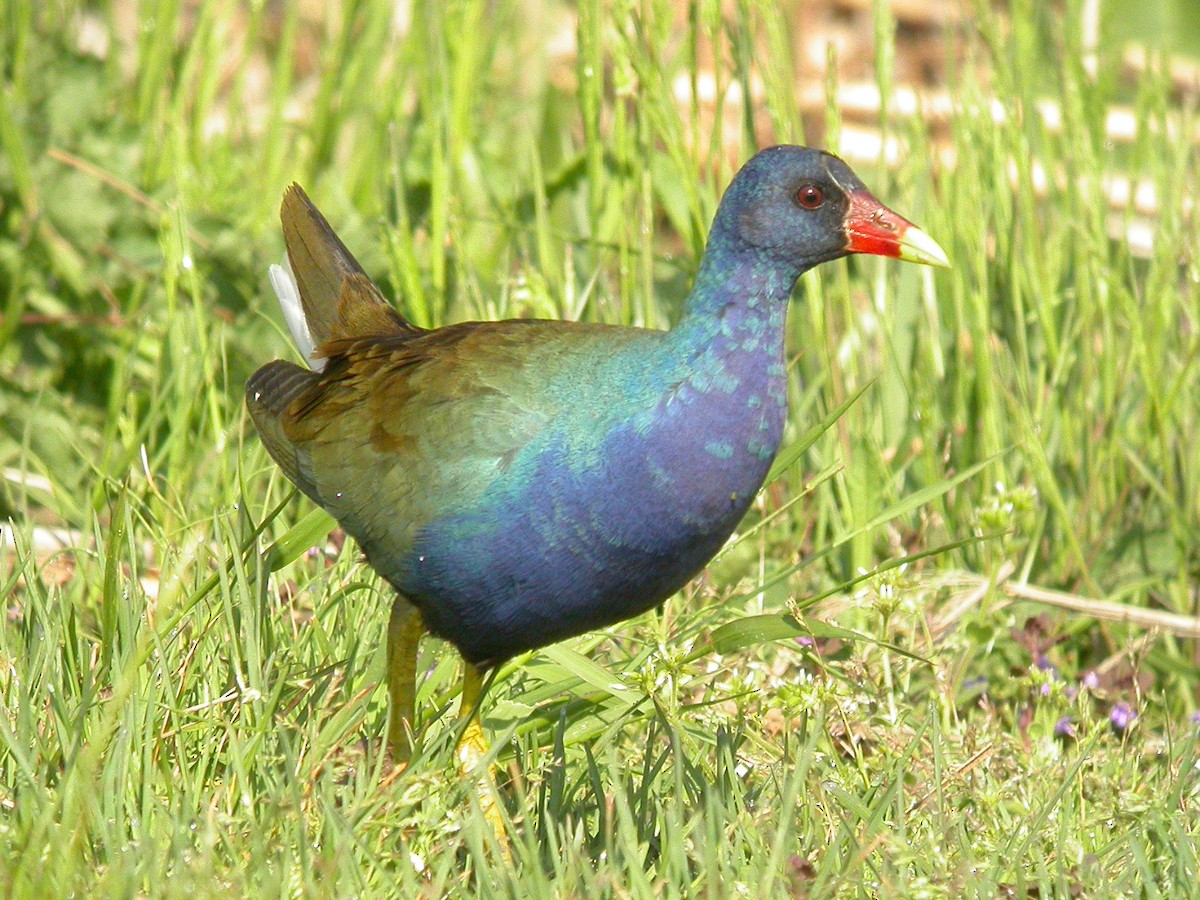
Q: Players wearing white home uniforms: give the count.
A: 0